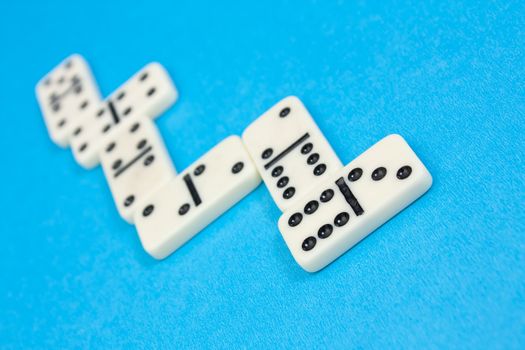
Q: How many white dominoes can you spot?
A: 6